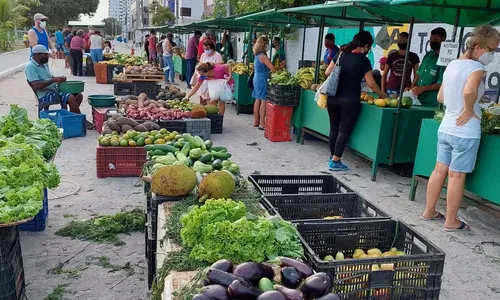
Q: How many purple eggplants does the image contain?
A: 12